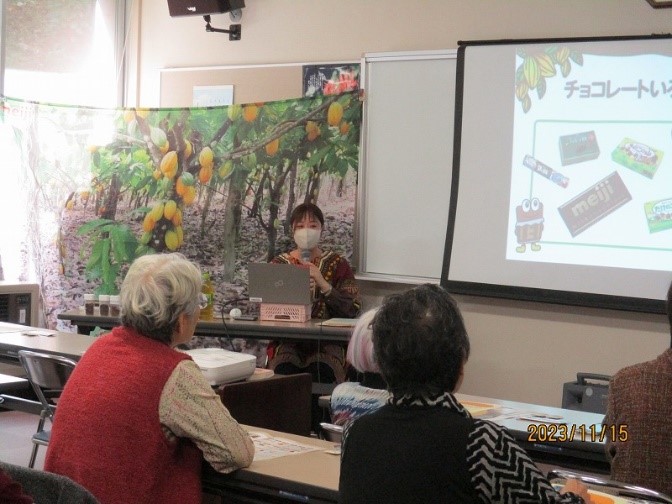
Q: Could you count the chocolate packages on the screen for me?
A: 5